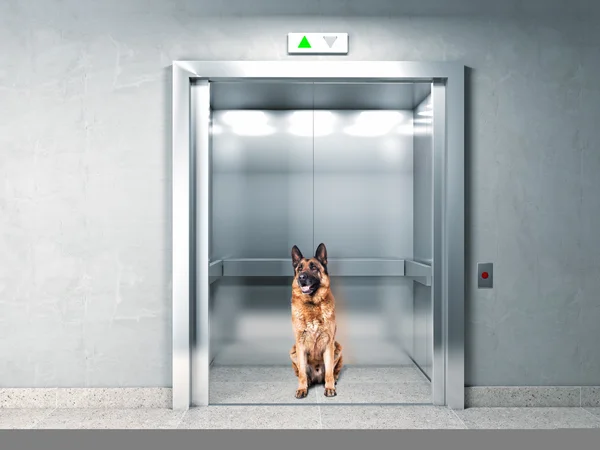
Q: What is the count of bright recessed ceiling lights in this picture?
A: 3